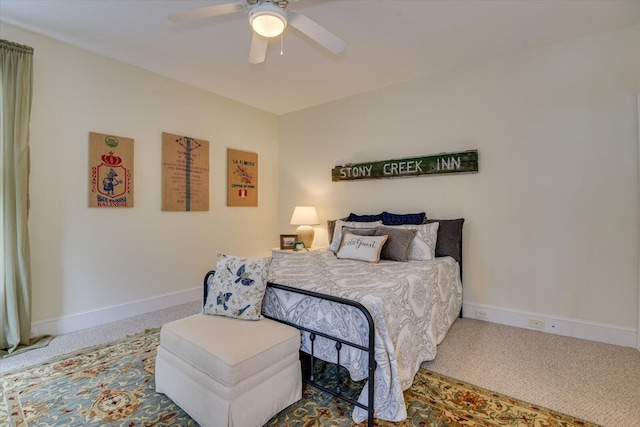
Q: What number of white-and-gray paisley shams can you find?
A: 2